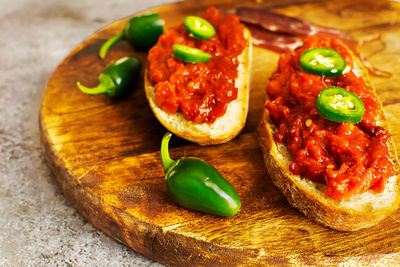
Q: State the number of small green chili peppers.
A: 3